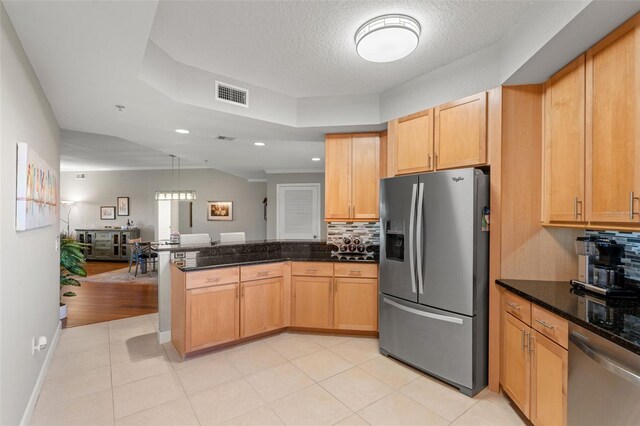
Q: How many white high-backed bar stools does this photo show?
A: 2